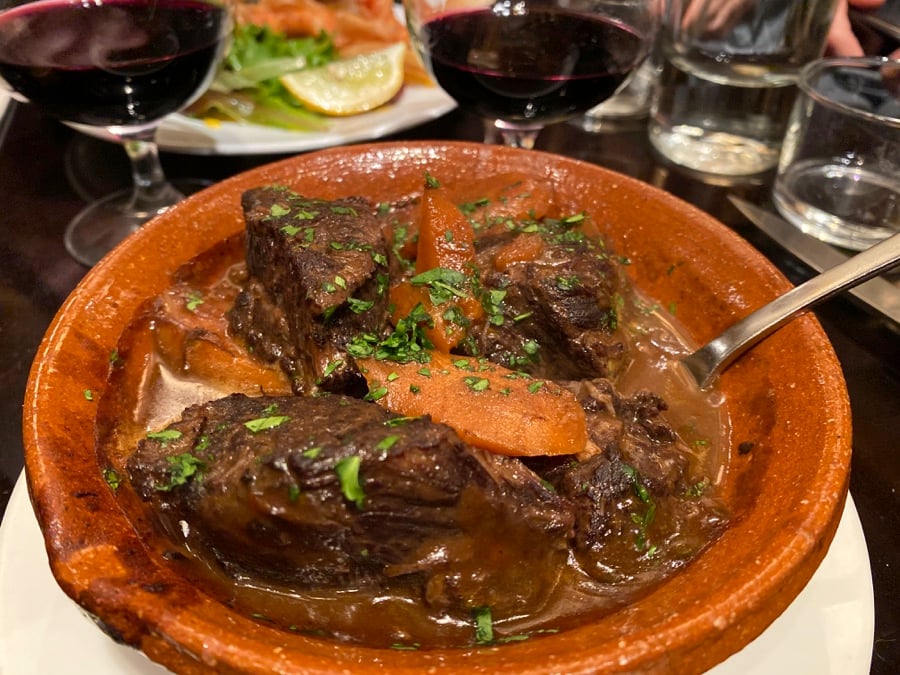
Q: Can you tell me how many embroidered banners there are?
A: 0